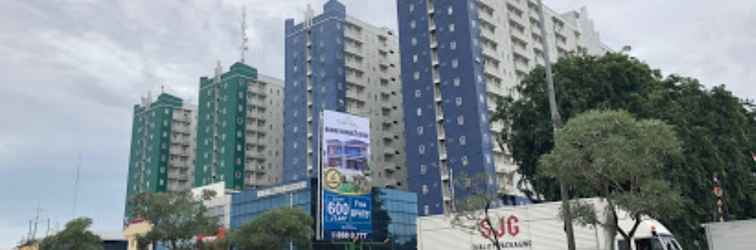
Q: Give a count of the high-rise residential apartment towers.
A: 4